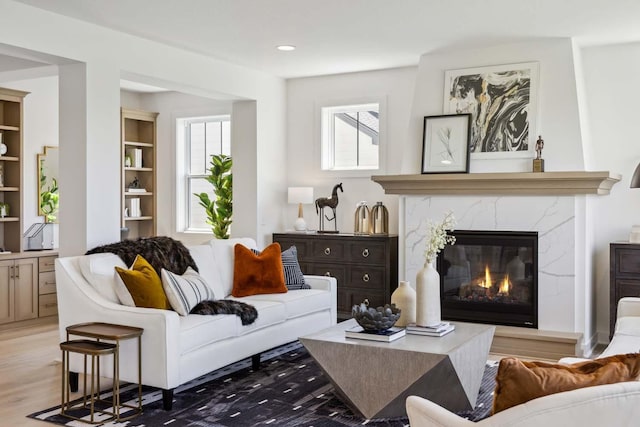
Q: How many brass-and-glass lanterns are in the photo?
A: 2